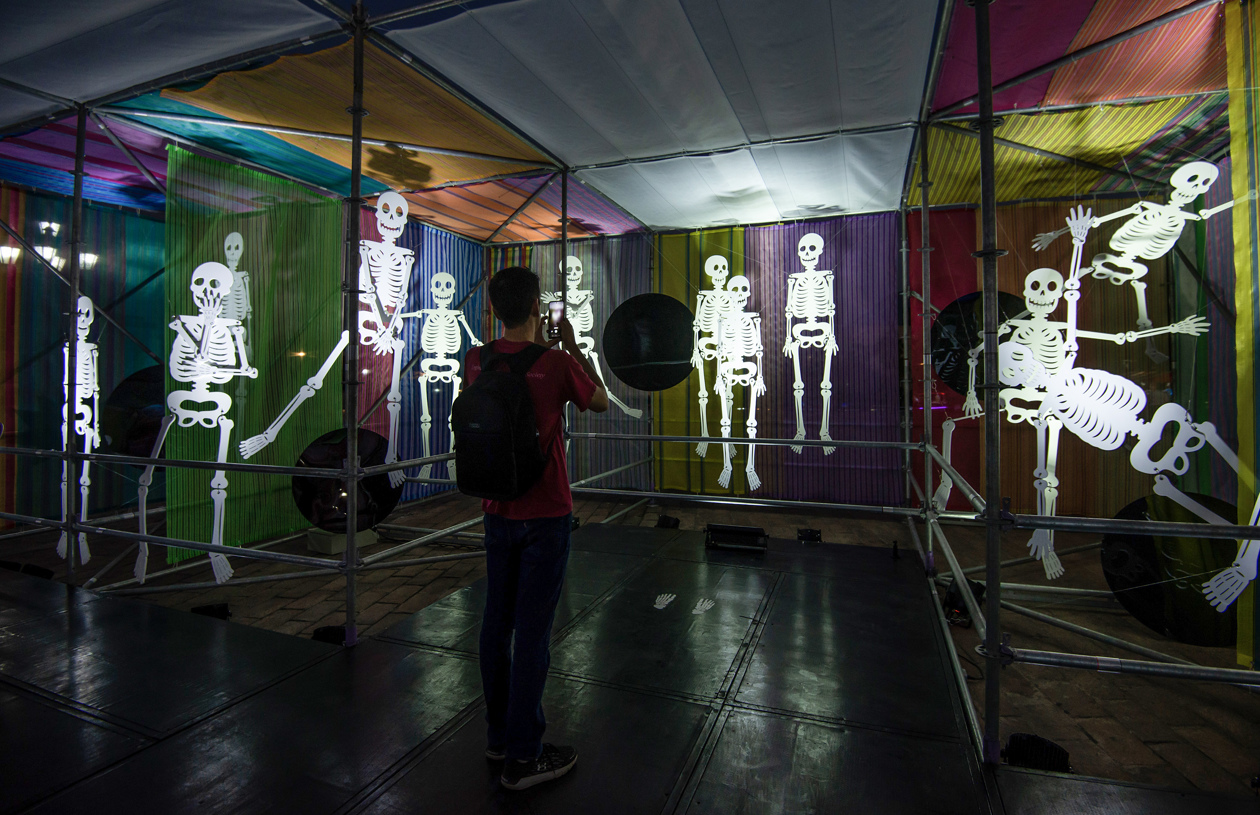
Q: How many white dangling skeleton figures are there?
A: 12